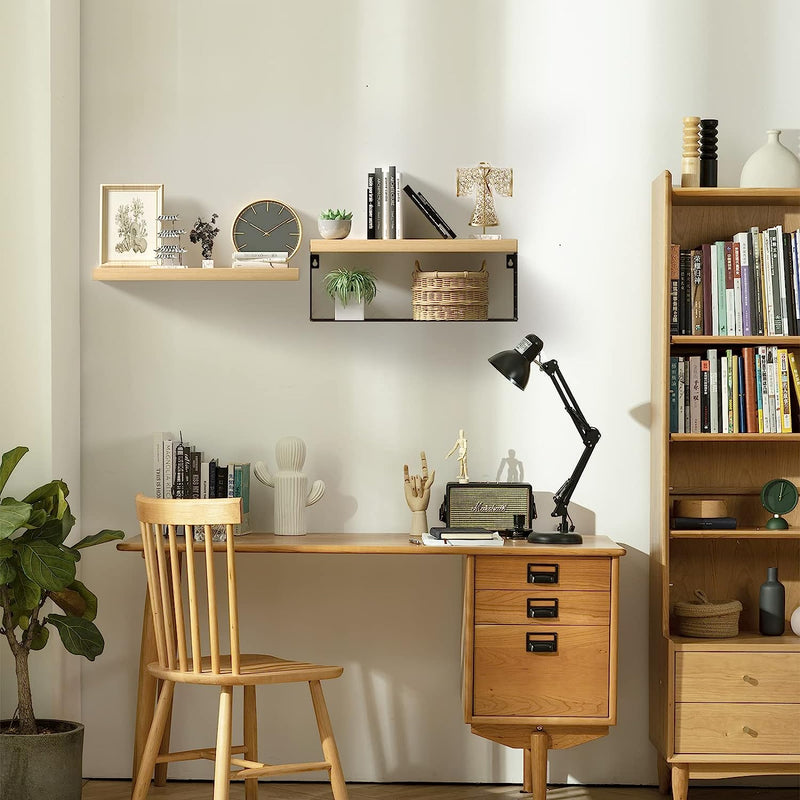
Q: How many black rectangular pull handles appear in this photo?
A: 3